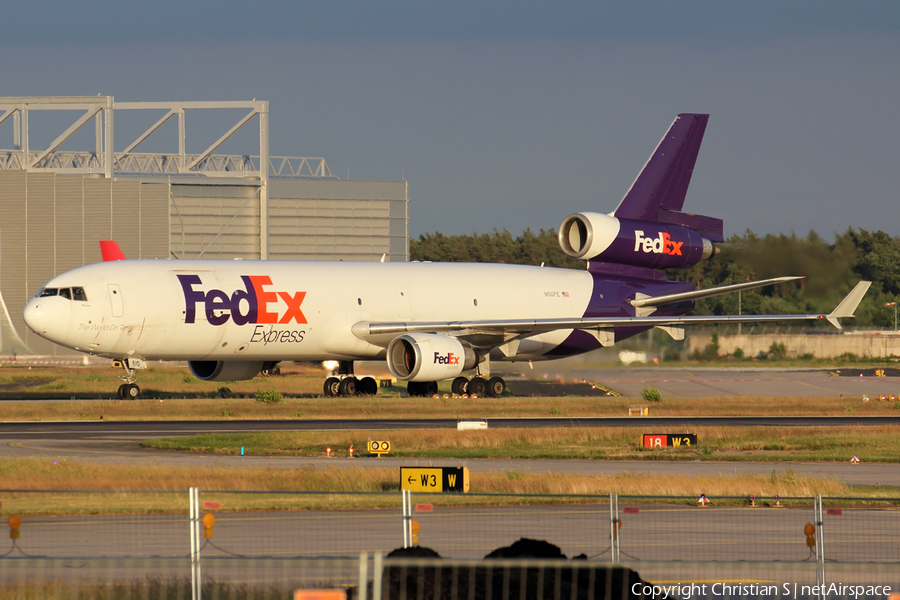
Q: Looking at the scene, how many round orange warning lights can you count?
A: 5